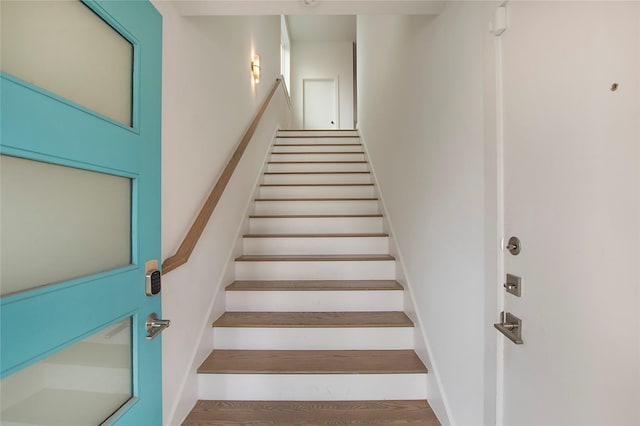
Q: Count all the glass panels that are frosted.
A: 3